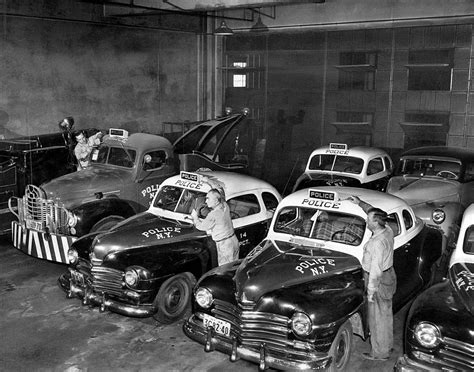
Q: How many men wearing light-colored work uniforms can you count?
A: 3